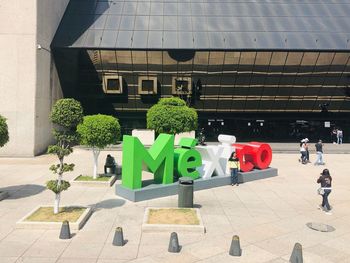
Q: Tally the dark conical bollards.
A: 5